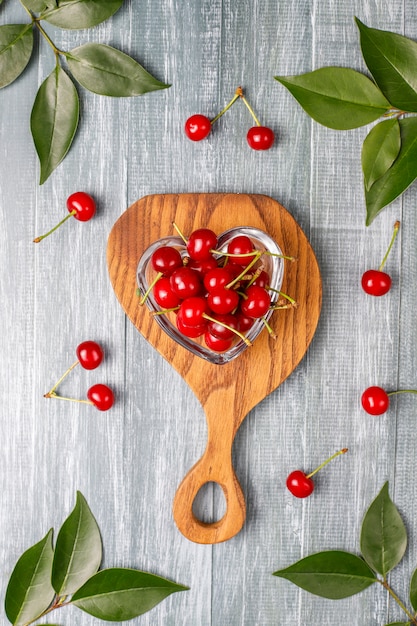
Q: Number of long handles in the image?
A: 1